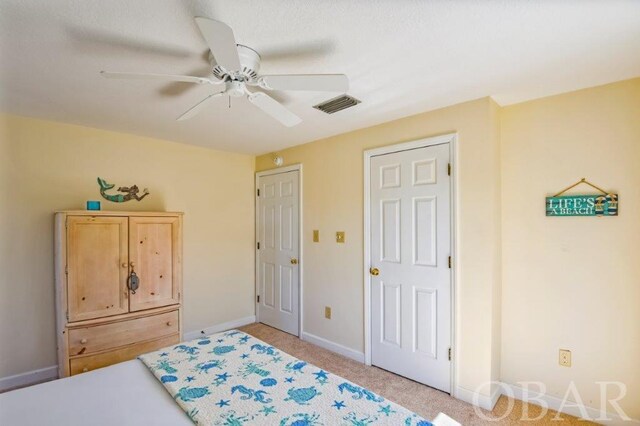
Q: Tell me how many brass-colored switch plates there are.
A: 2